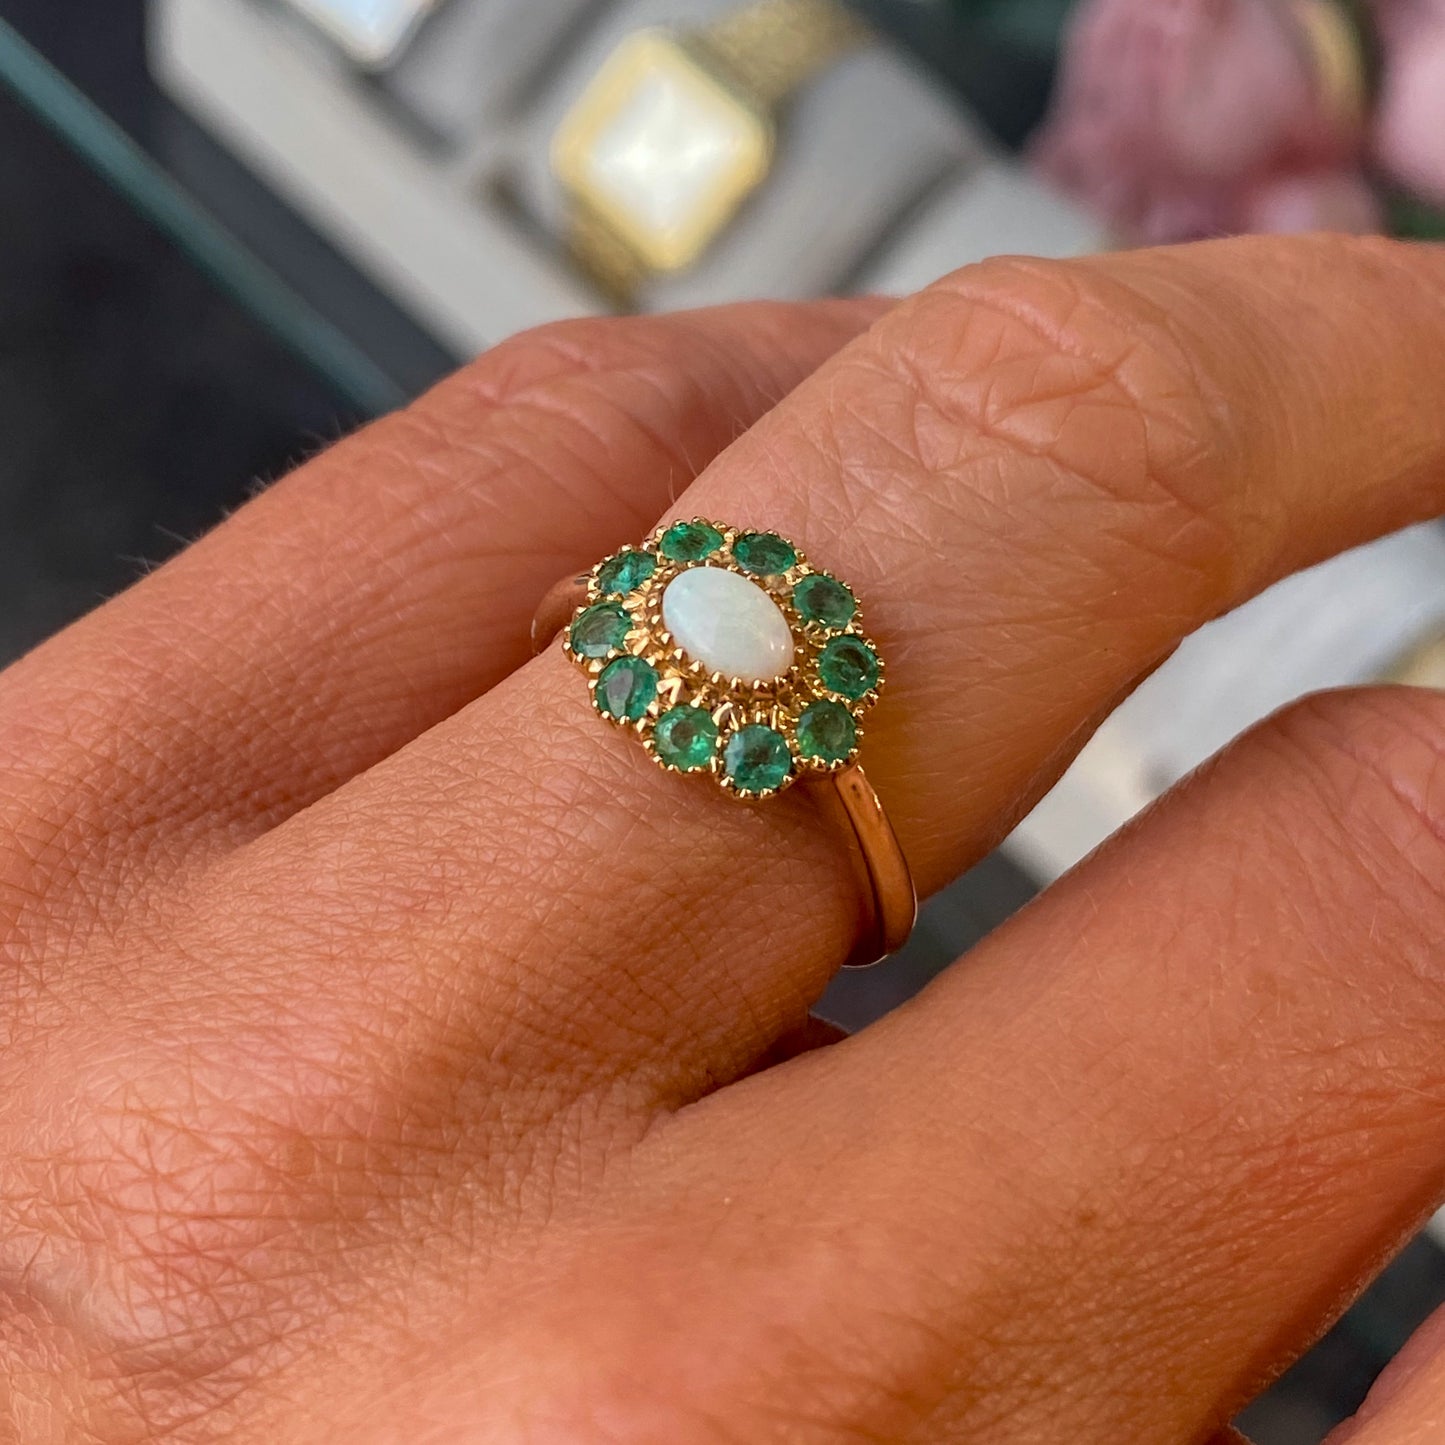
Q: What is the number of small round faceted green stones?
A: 10